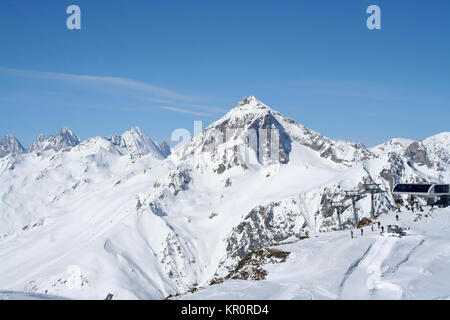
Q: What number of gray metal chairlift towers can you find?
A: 3